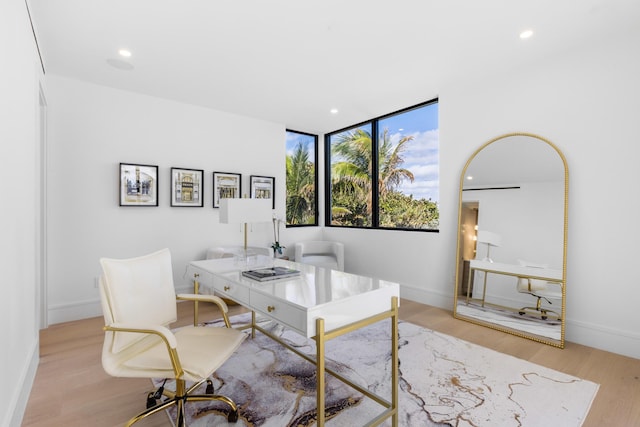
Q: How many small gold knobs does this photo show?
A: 3